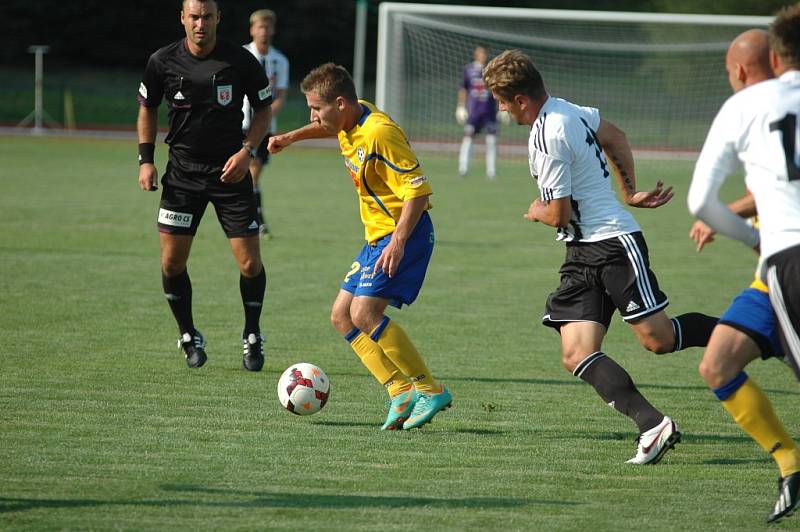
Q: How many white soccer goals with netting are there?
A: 1